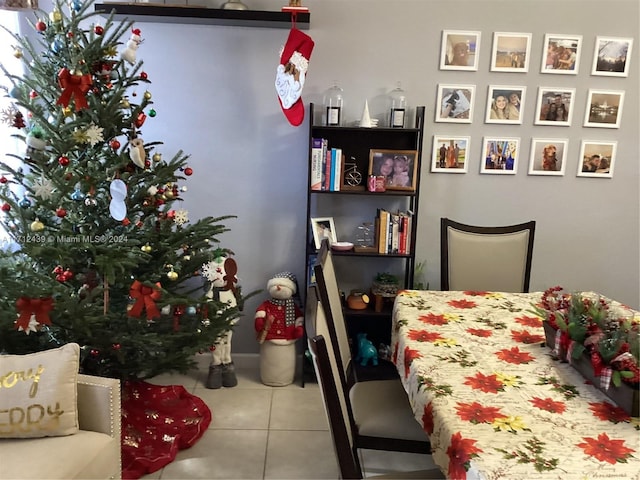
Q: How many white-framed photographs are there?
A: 13